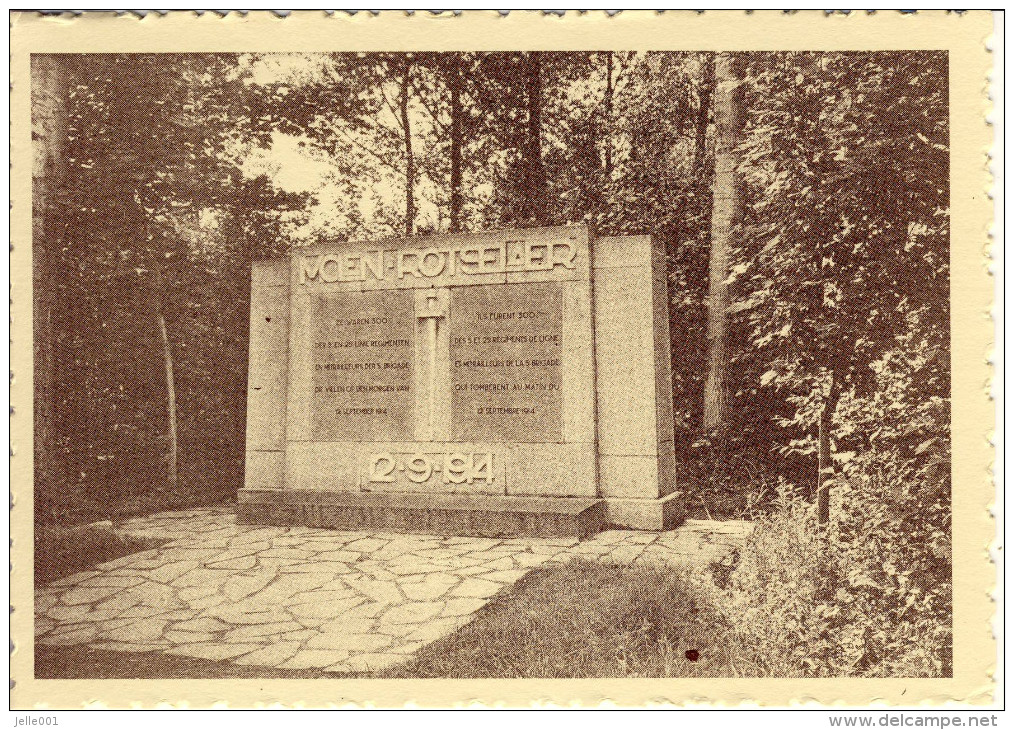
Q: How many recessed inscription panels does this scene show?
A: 2